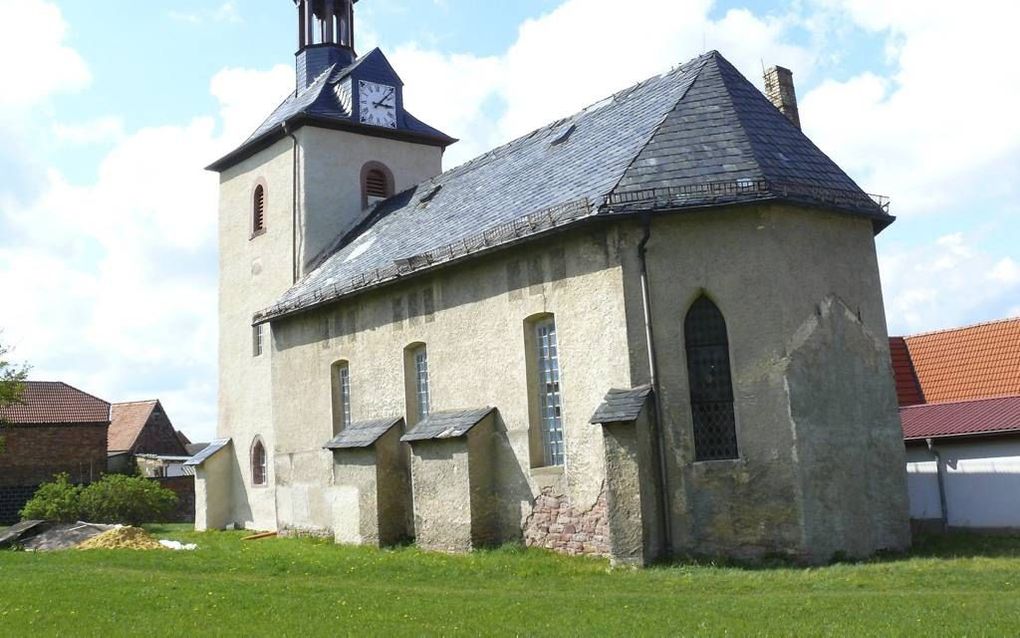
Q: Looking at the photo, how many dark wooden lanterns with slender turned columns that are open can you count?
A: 1